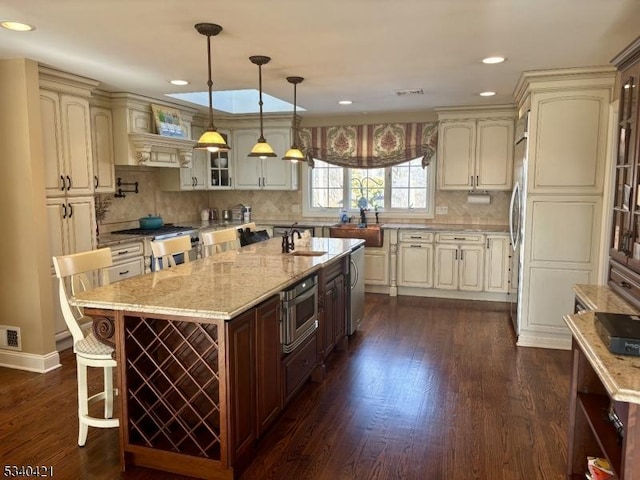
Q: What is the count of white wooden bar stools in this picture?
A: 4